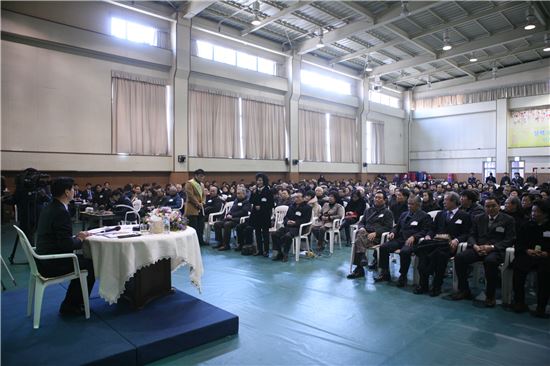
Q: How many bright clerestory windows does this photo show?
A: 4